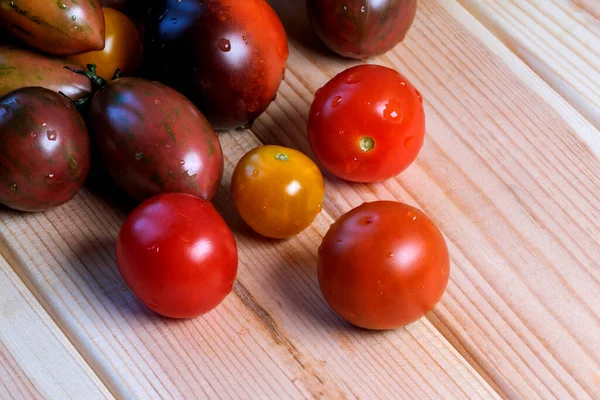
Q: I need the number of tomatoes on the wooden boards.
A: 11